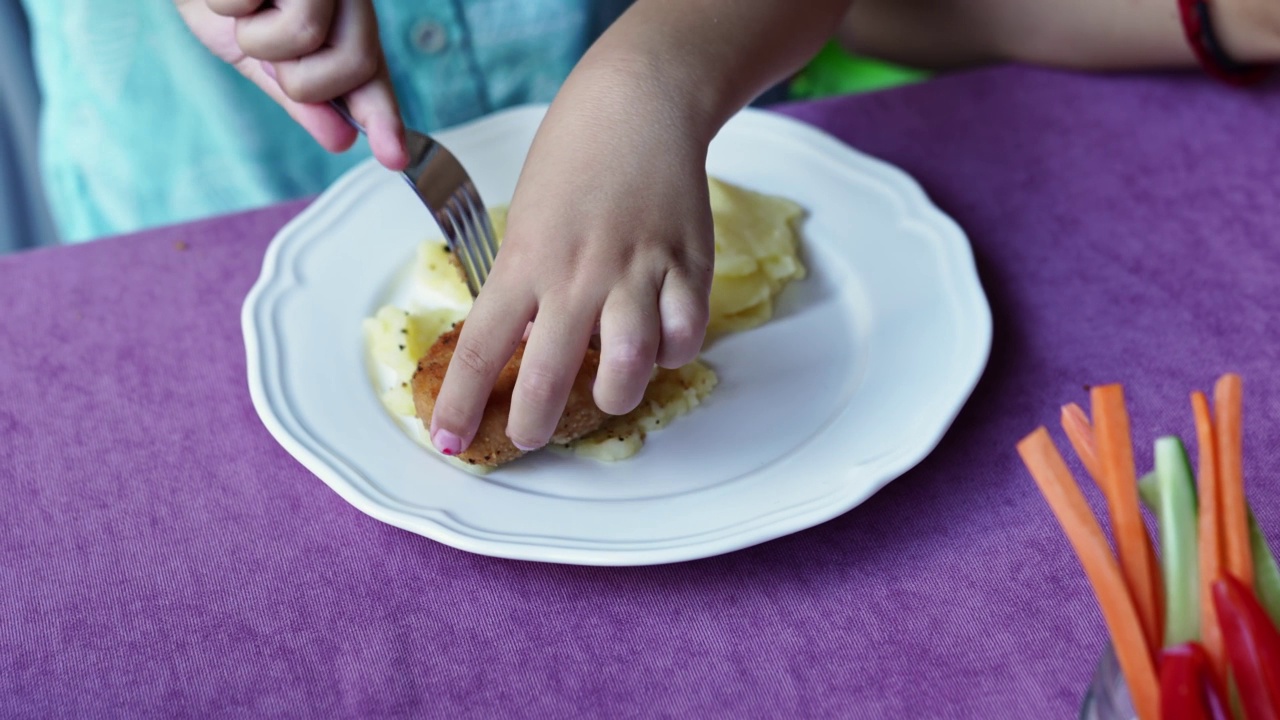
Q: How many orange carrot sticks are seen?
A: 5